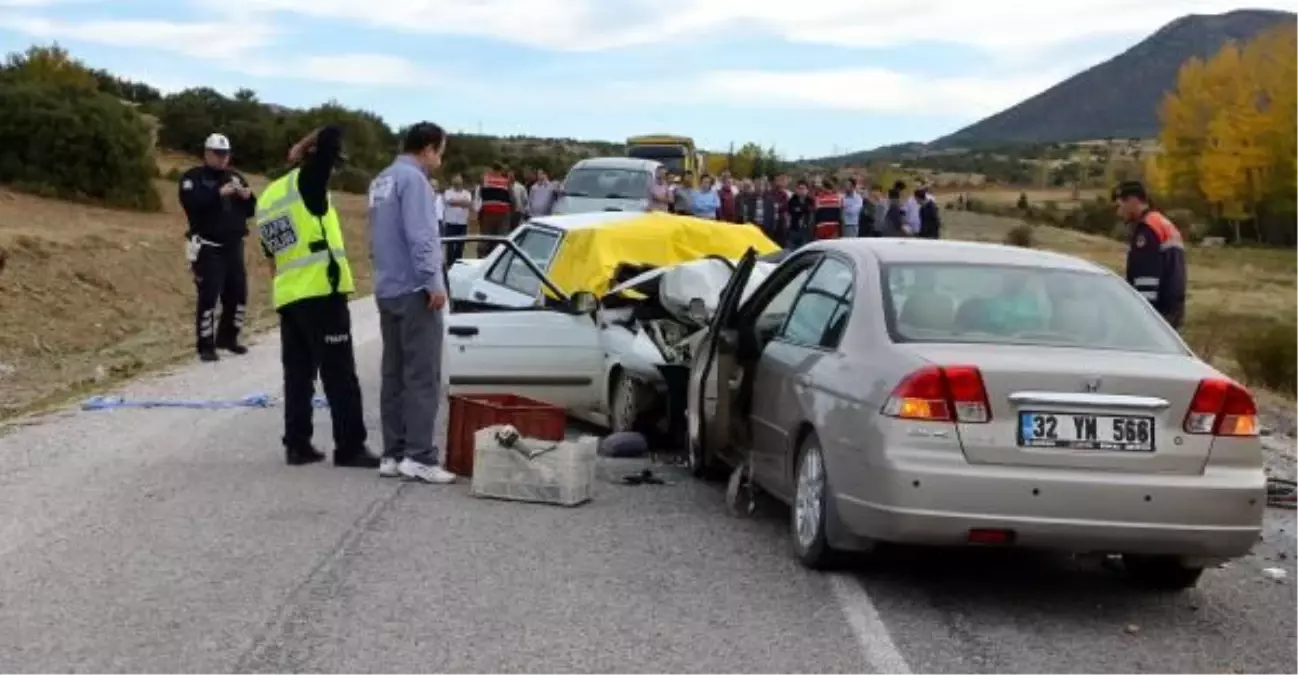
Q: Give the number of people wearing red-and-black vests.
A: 2